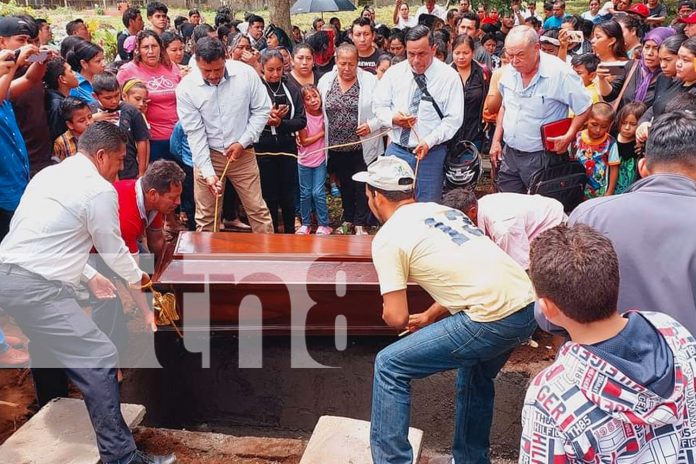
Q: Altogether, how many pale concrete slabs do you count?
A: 2